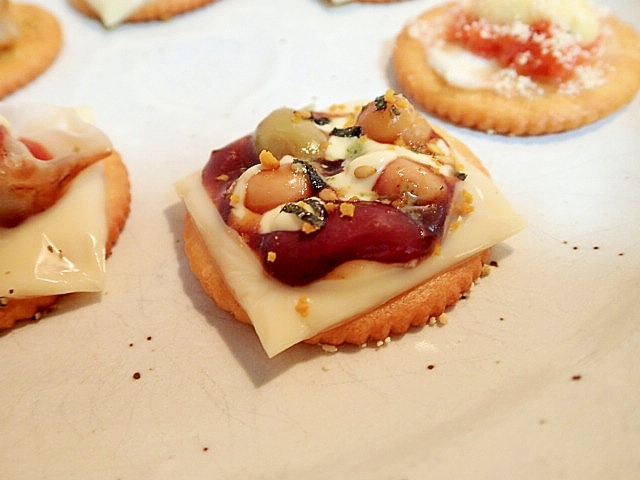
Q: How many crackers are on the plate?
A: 6